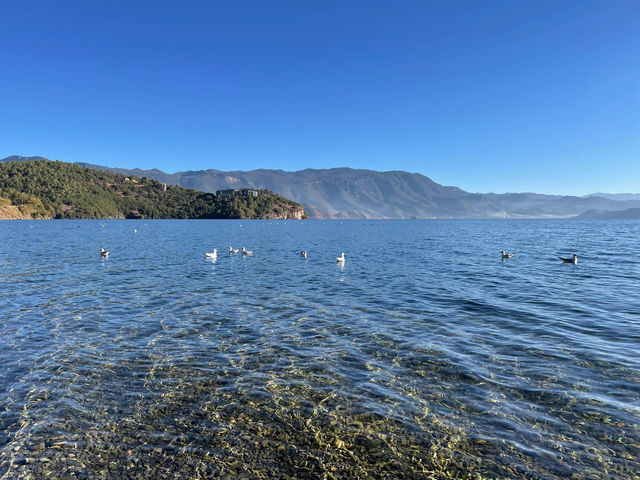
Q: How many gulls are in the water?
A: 8